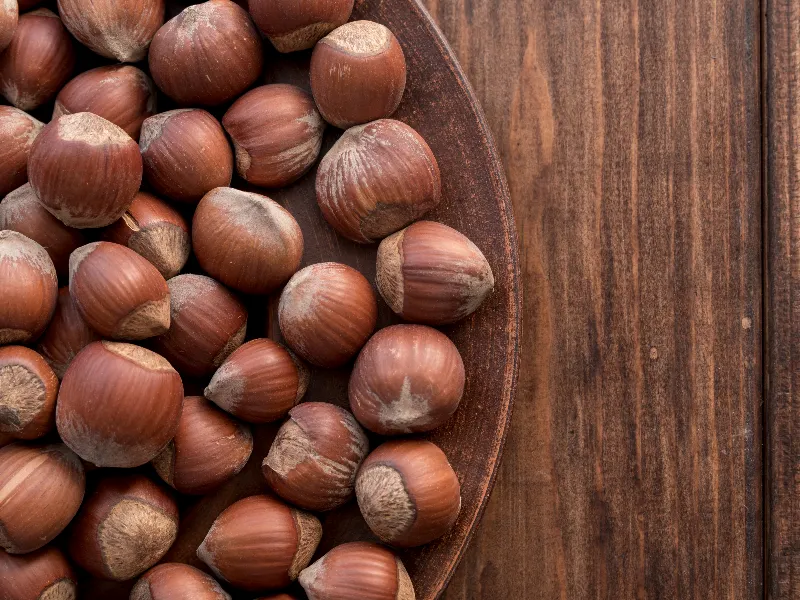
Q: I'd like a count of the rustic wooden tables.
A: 1